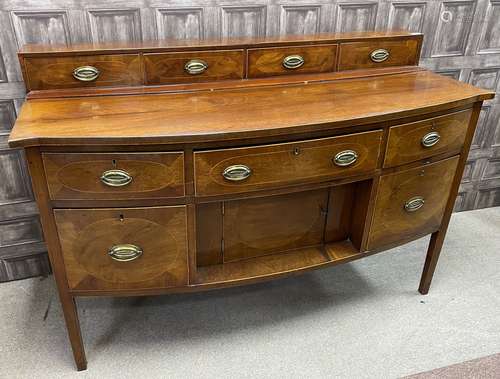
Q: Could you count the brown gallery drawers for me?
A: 4